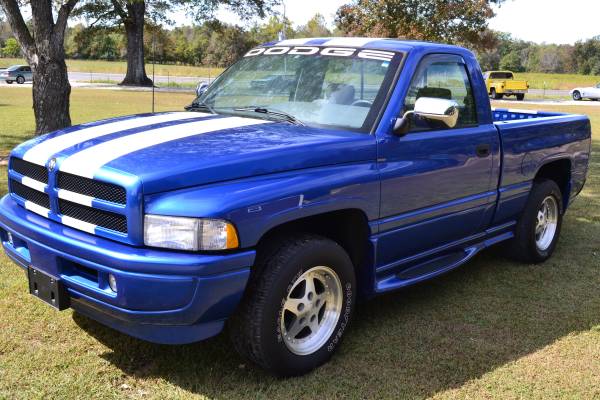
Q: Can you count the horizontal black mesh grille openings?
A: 4